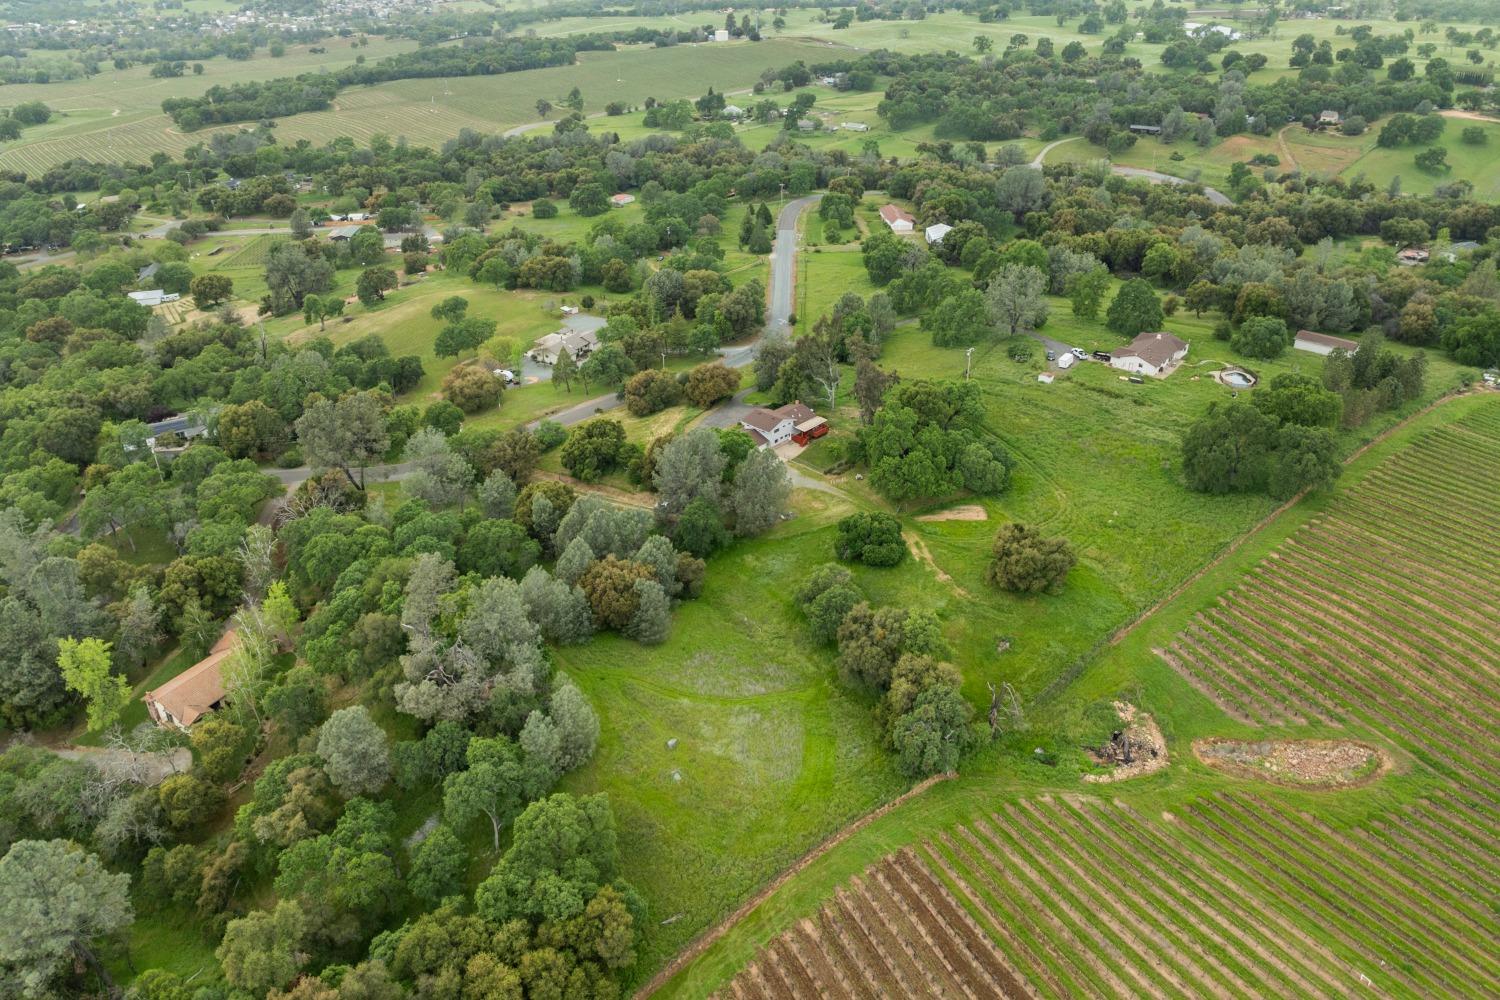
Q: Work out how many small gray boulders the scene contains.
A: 2